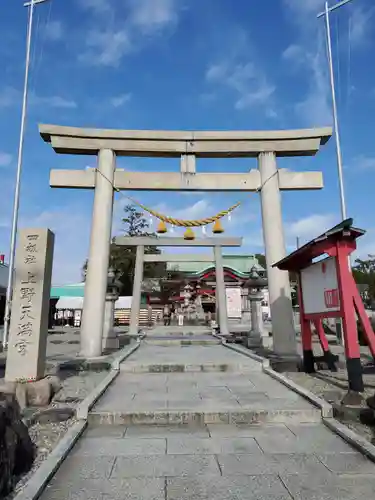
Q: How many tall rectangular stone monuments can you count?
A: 1